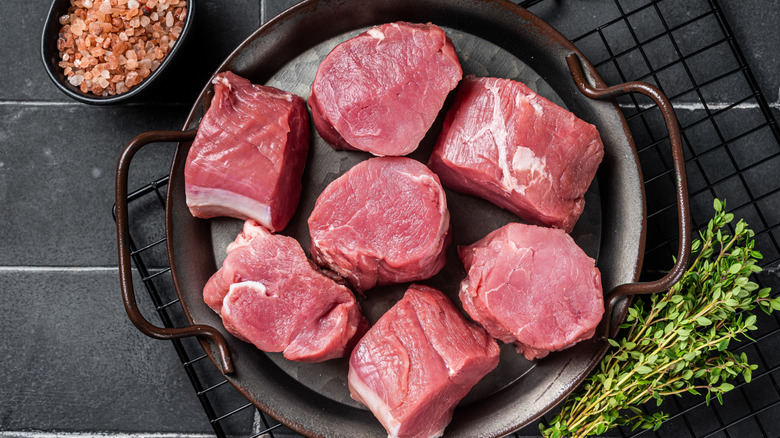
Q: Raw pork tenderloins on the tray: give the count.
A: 7